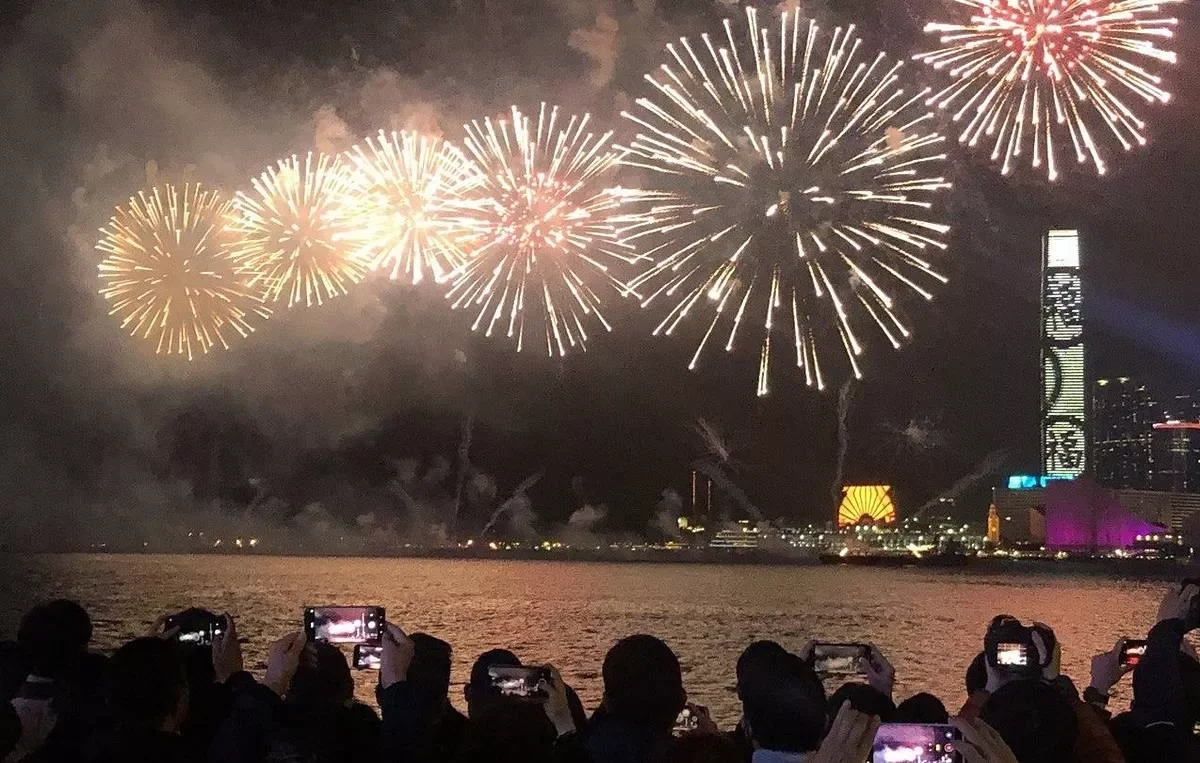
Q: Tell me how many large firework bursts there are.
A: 6